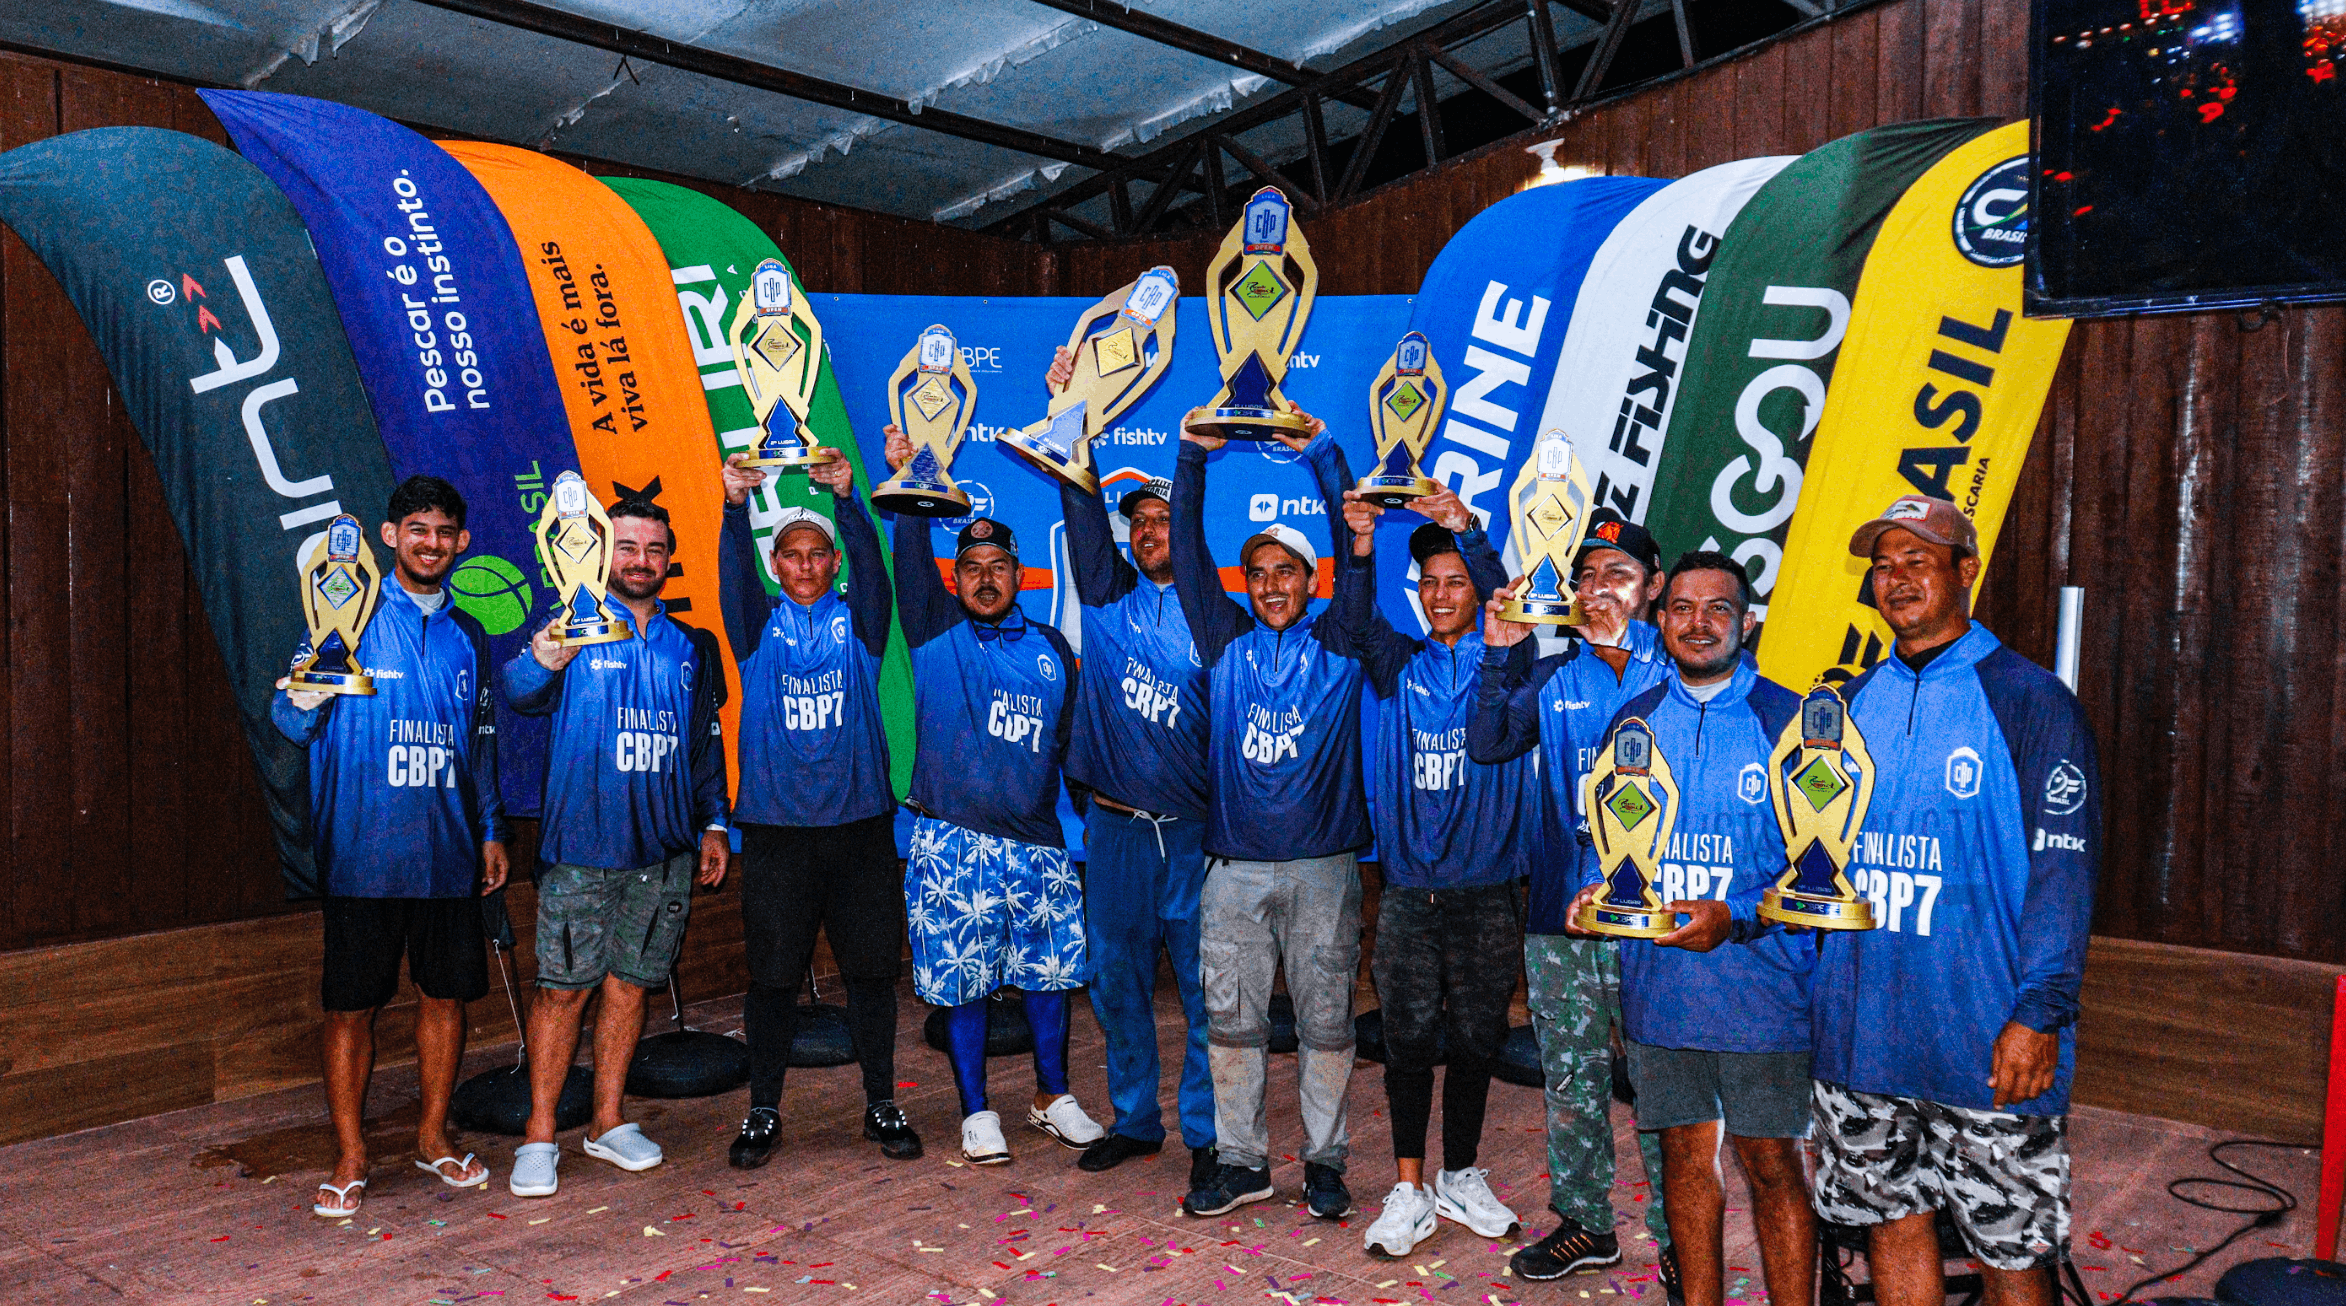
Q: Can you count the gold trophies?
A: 10